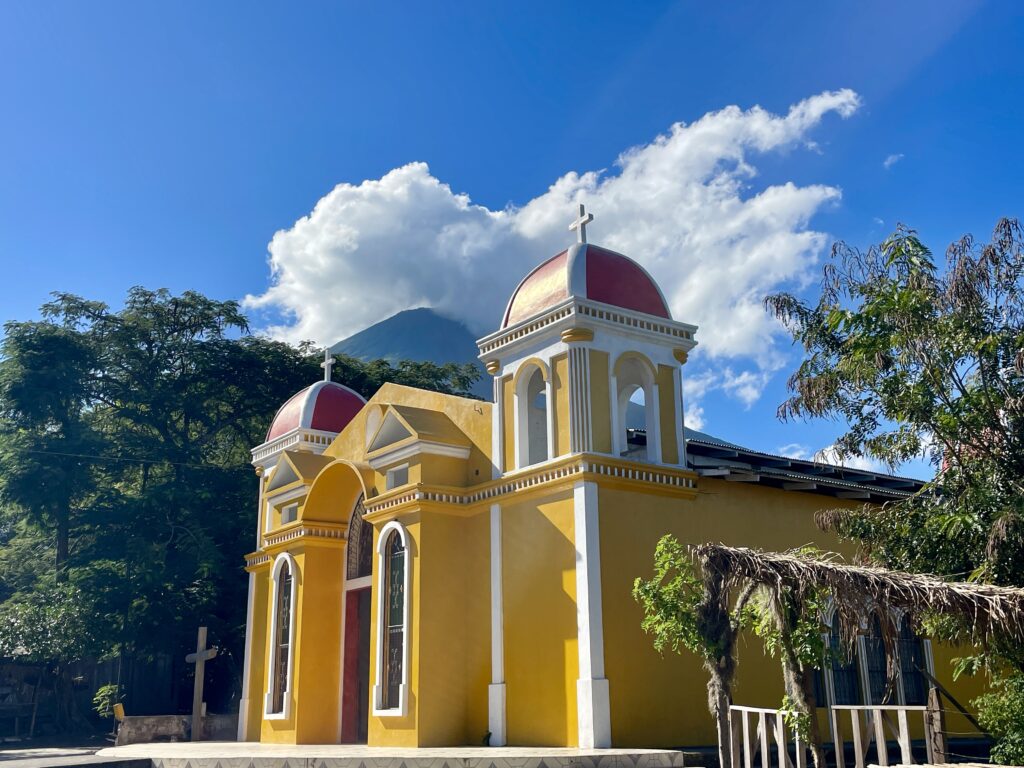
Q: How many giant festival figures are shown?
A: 0